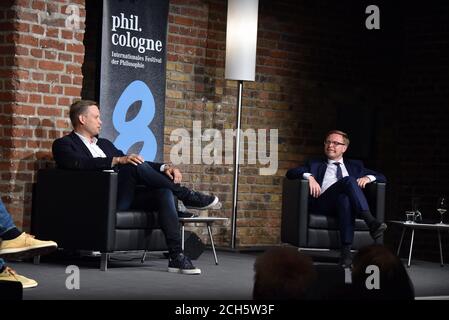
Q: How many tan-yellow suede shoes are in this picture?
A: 2